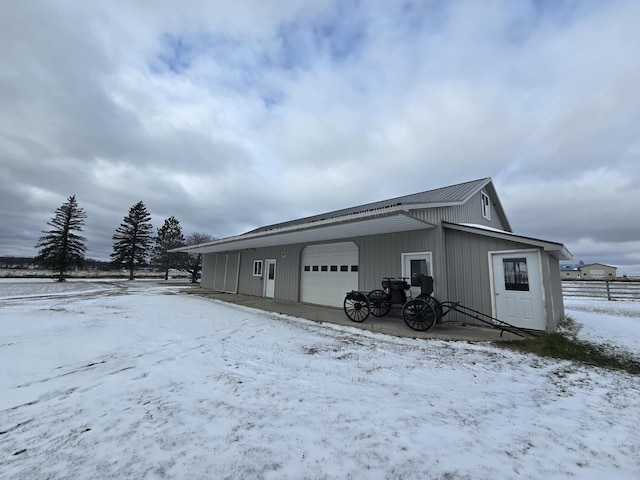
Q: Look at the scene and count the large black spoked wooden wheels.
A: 4